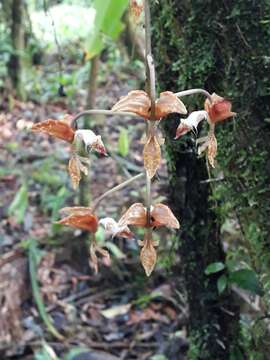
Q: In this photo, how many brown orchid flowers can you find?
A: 5